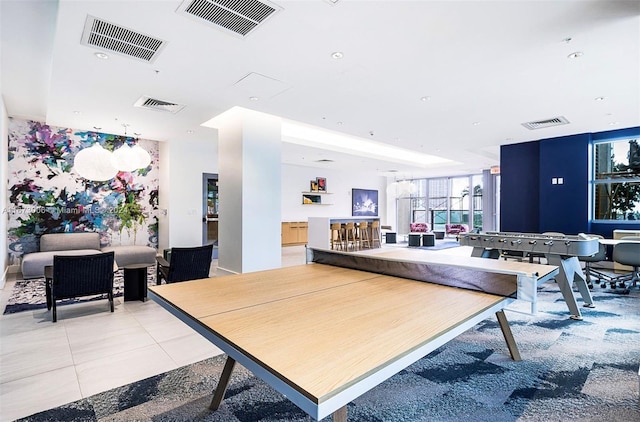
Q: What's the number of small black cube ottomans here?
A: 3